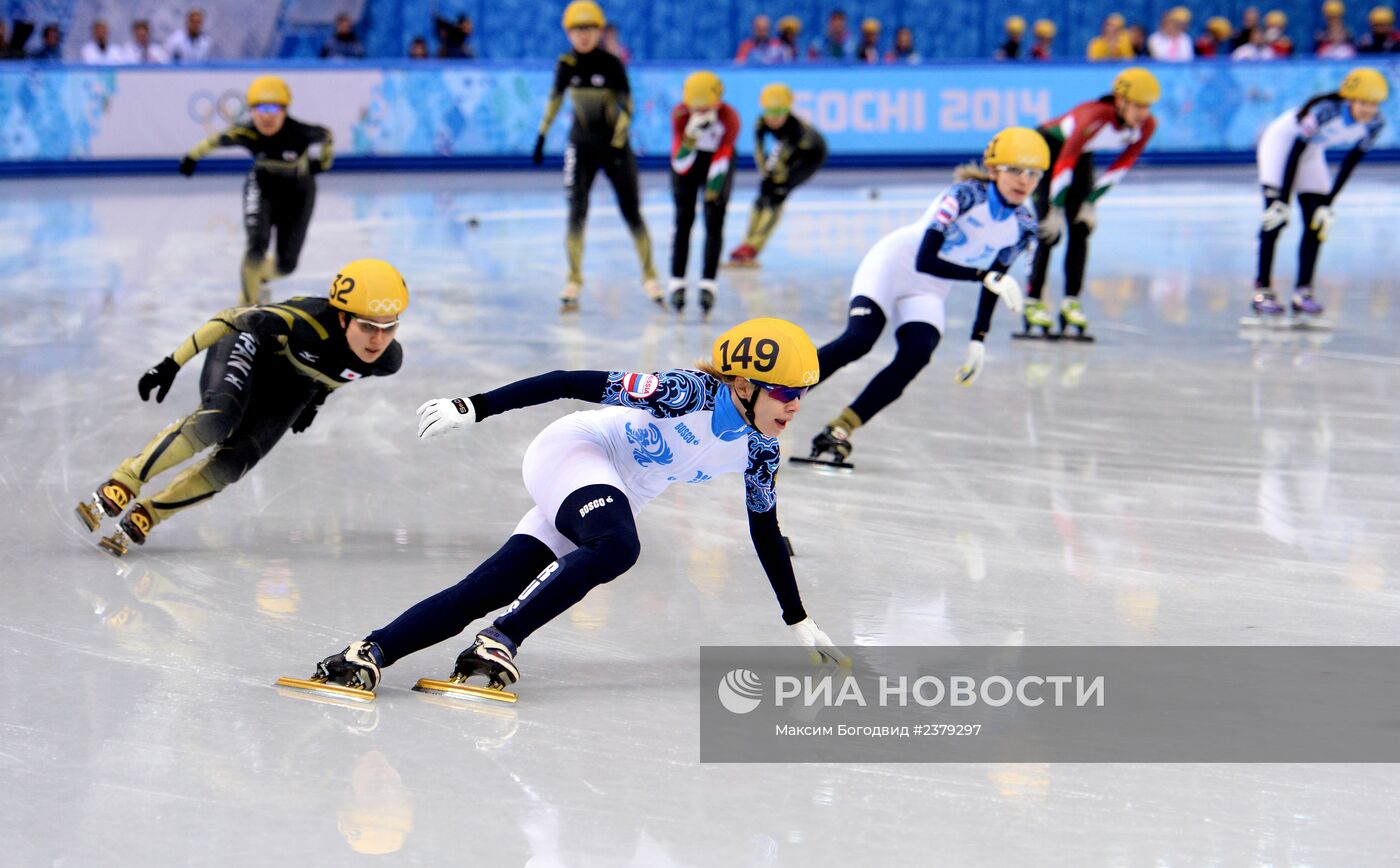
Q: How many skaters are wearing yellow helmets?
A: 9